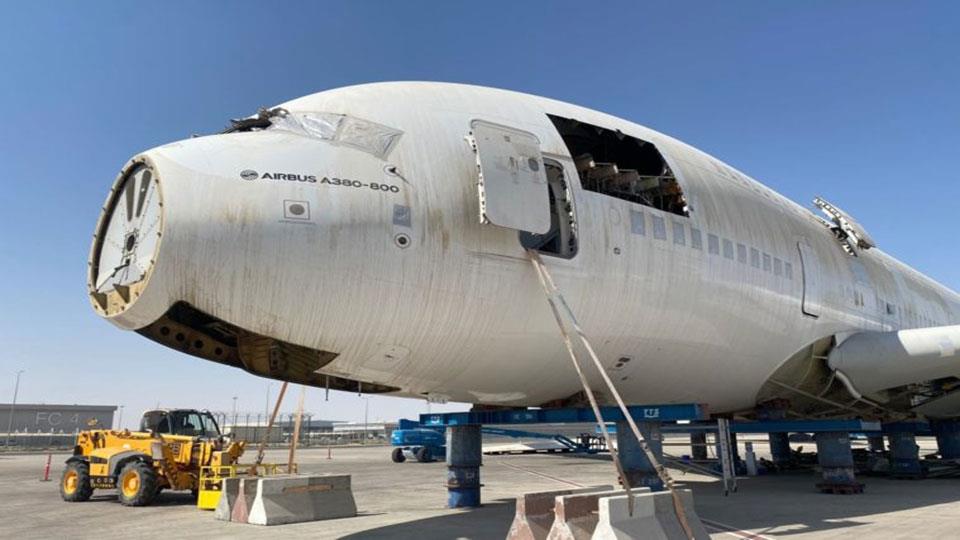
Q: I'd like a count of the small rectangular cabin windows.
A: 11